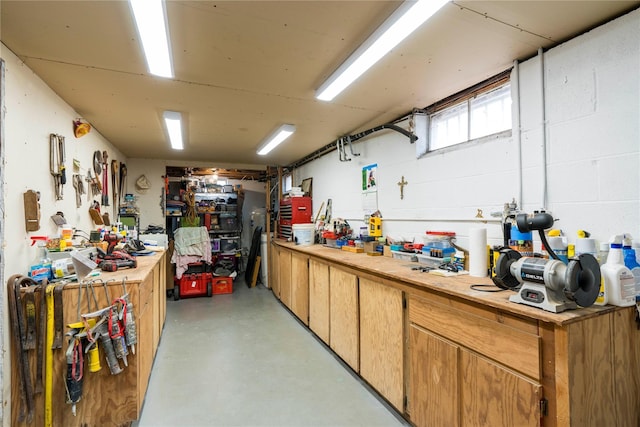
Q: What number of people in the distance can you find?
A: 0